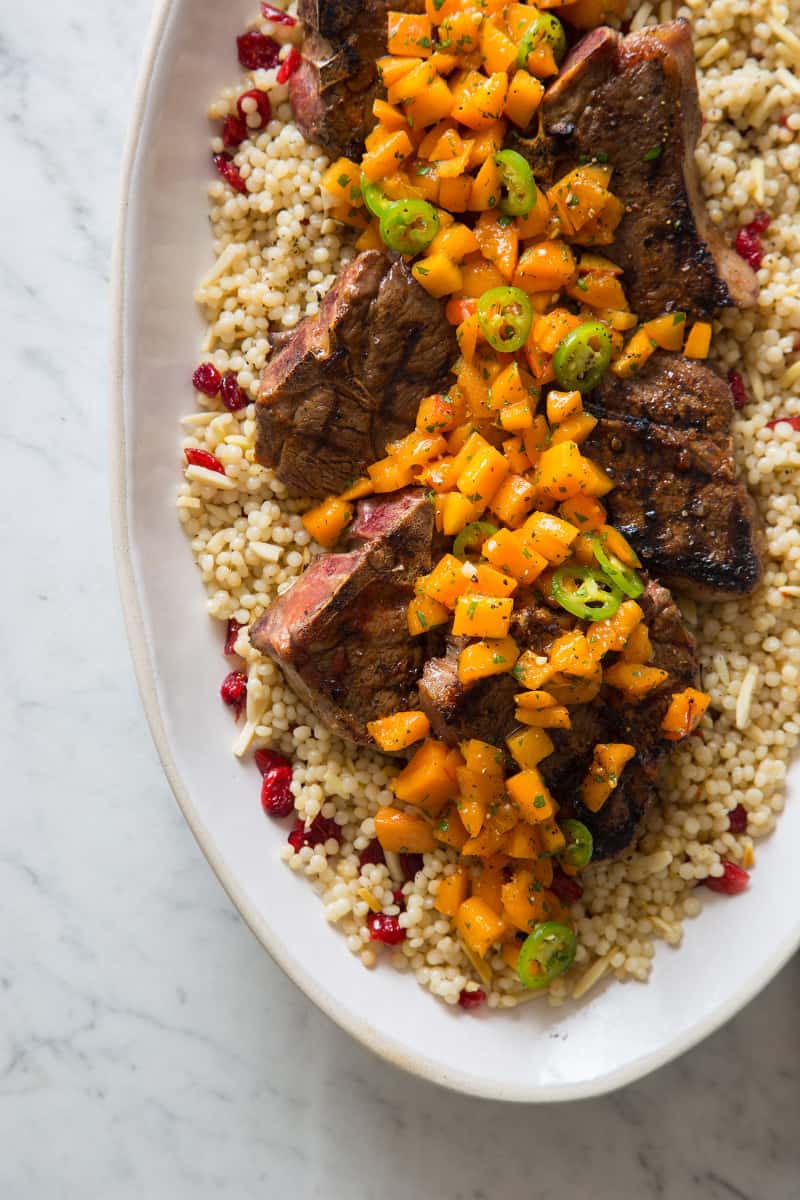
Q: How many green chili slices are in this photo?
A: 11